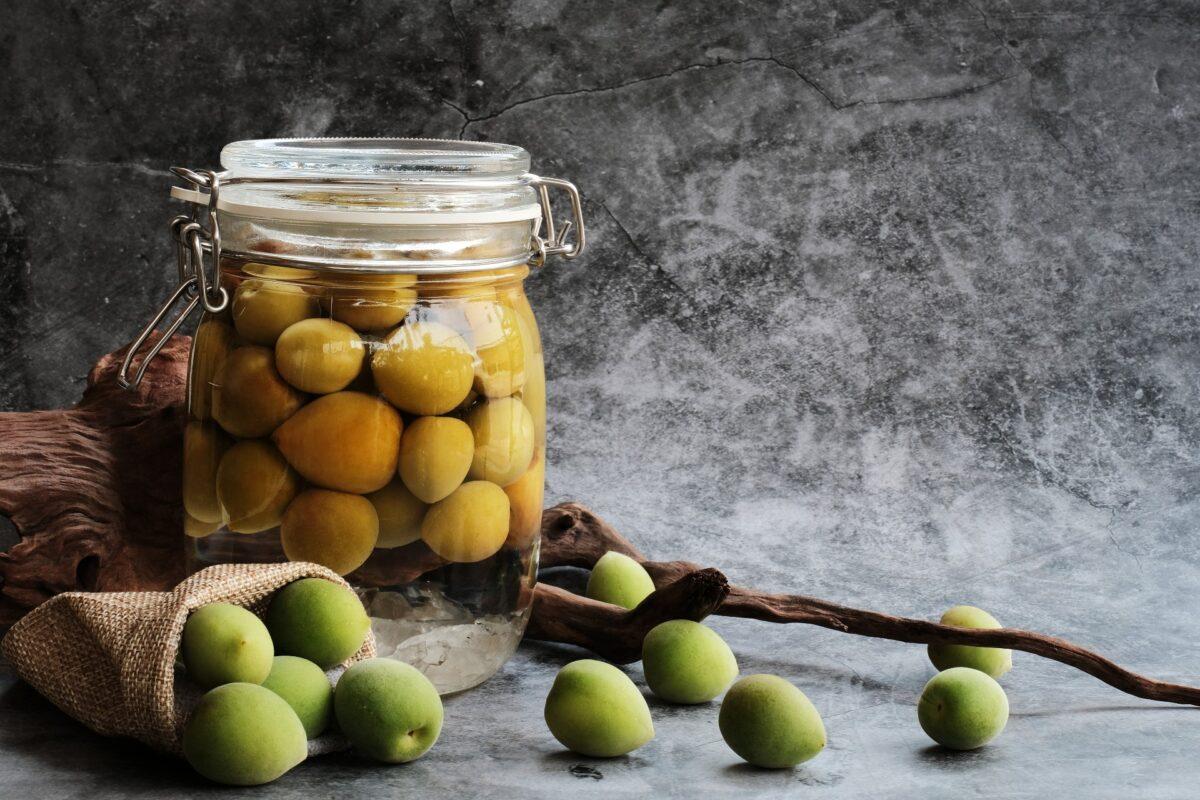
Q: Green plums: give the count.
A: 11